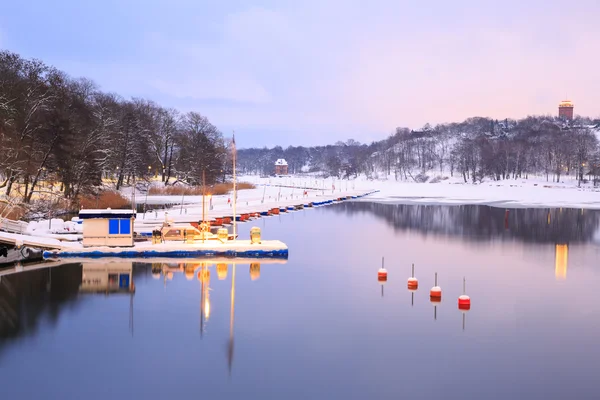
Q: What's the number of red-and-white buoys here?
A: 4